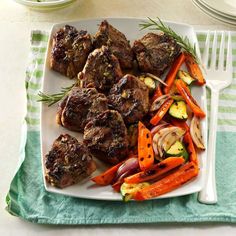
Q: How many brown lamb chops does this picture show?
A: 8